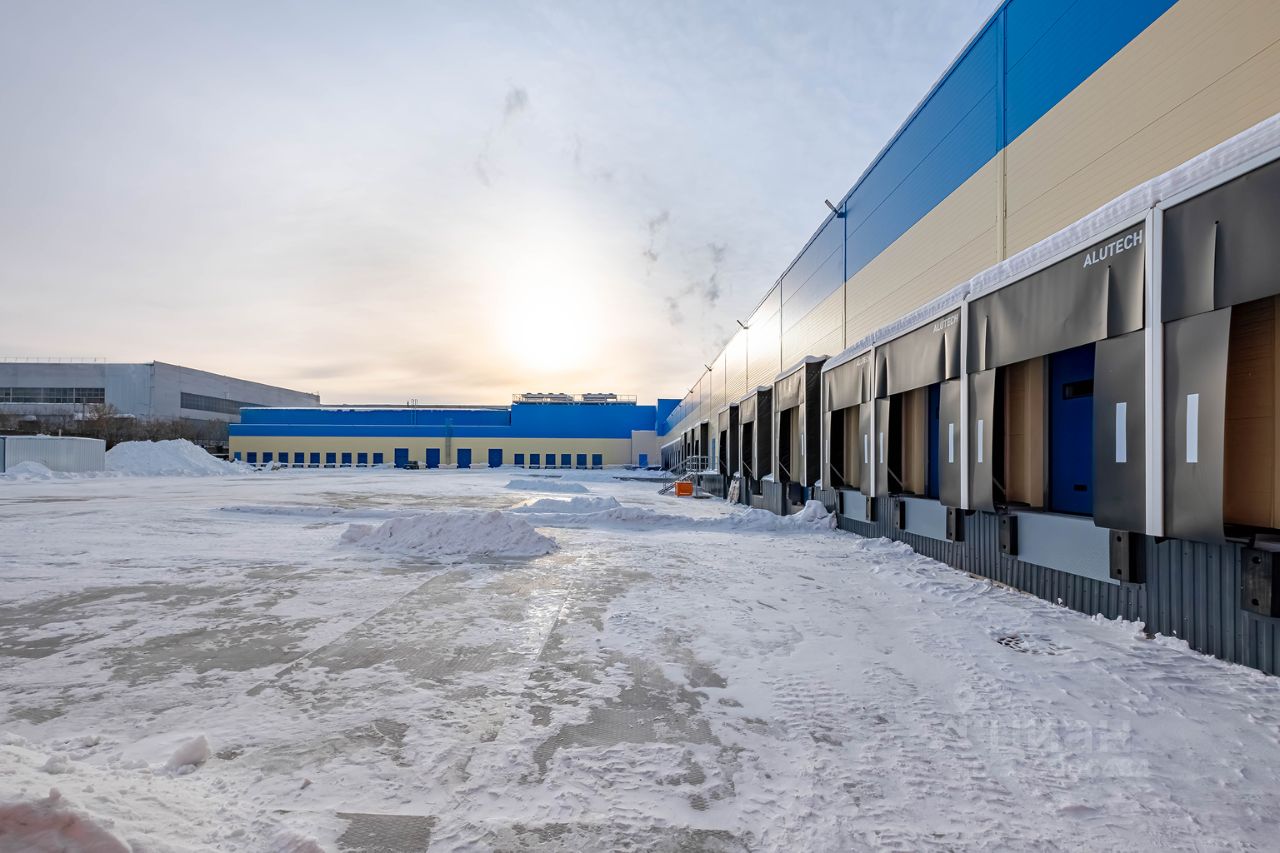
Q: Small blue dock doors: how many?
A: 15